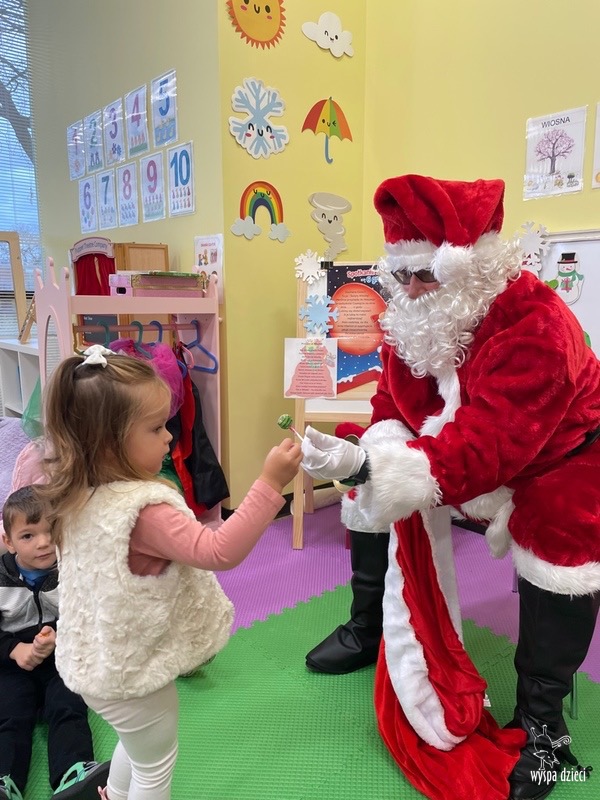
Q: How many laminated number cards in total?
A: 10